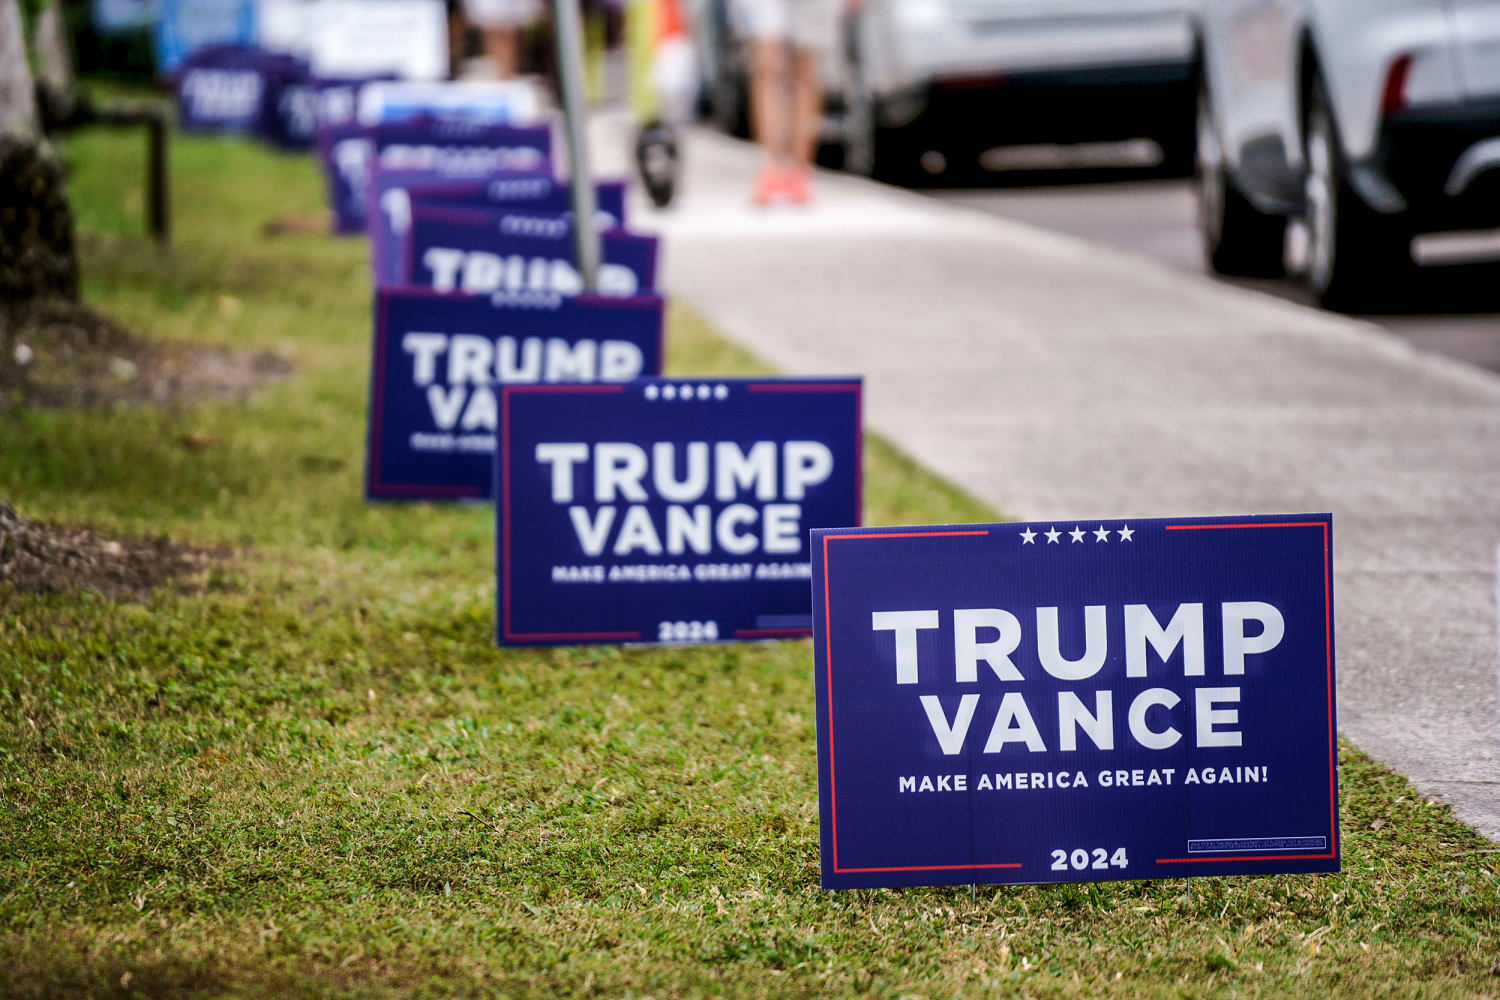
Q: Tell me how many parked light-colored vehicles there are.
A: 2